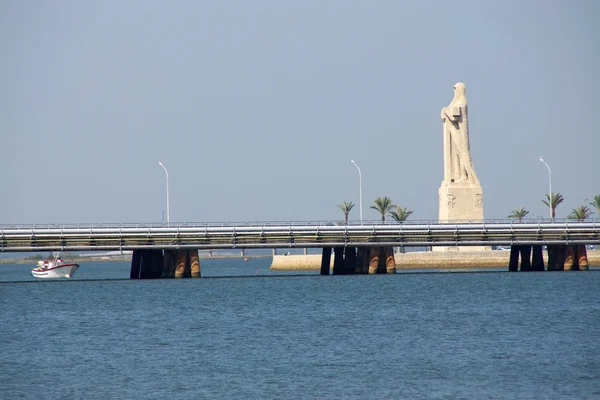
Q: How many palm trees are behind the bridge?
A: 7